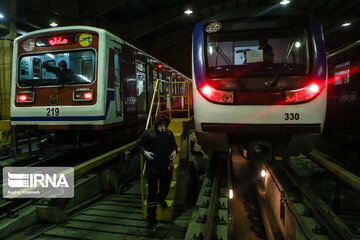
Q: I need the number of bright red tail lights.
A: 4